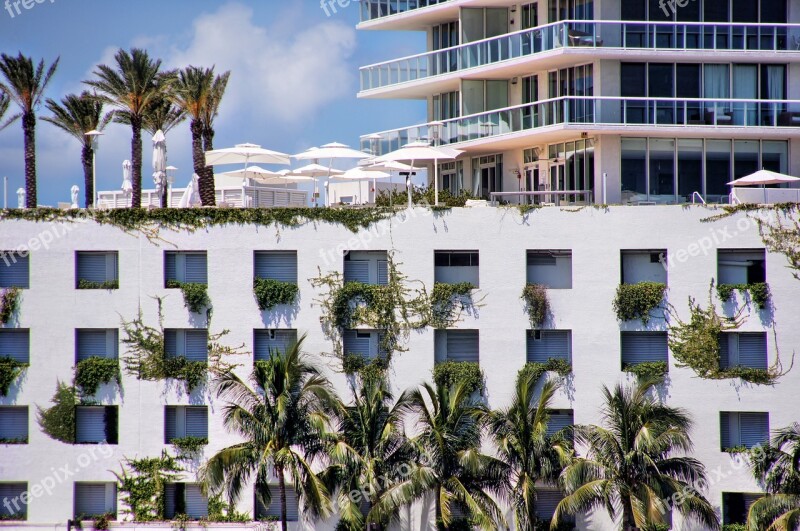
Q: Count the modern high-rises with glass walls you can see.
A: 1